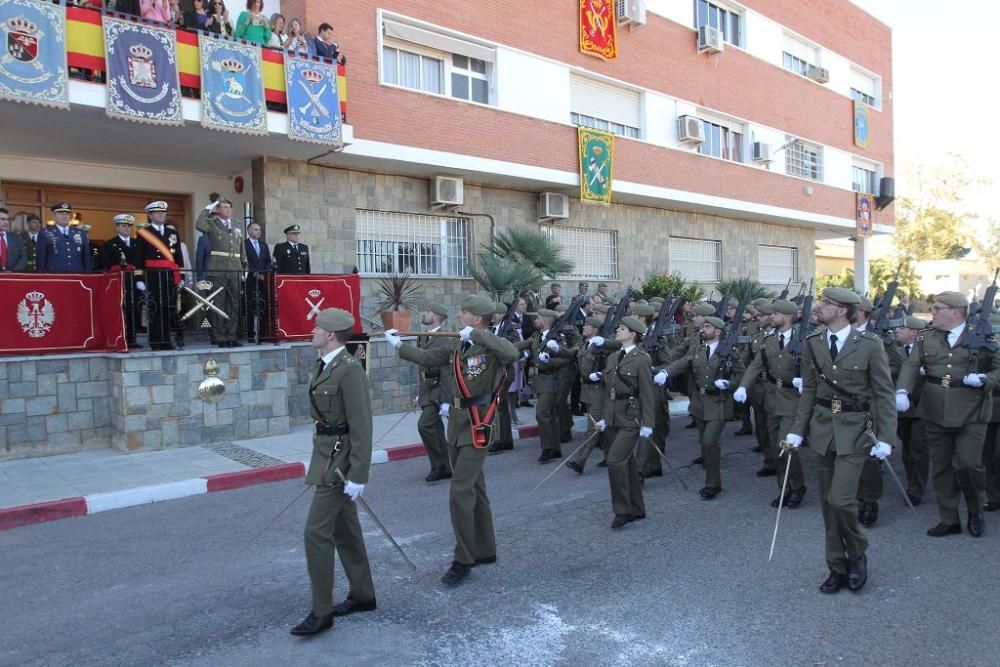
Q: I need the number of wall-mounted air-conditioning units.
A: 7